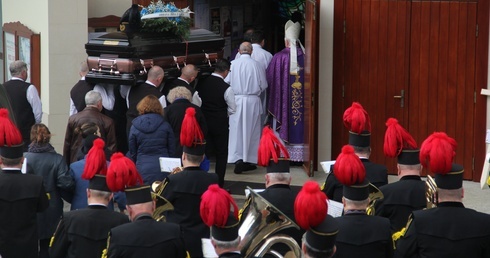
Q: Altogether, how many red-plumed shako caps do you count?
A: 11